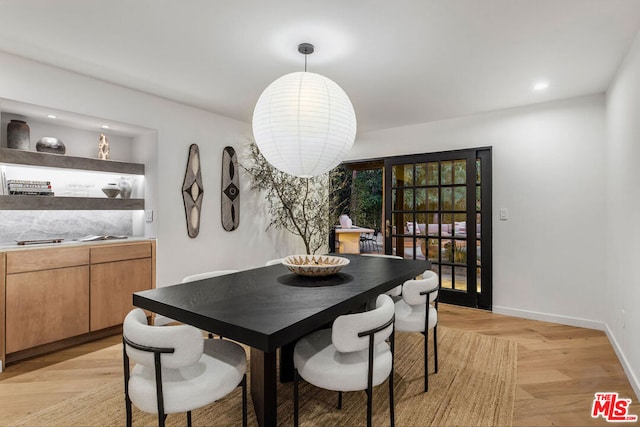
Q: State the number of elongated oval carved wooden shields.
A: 2